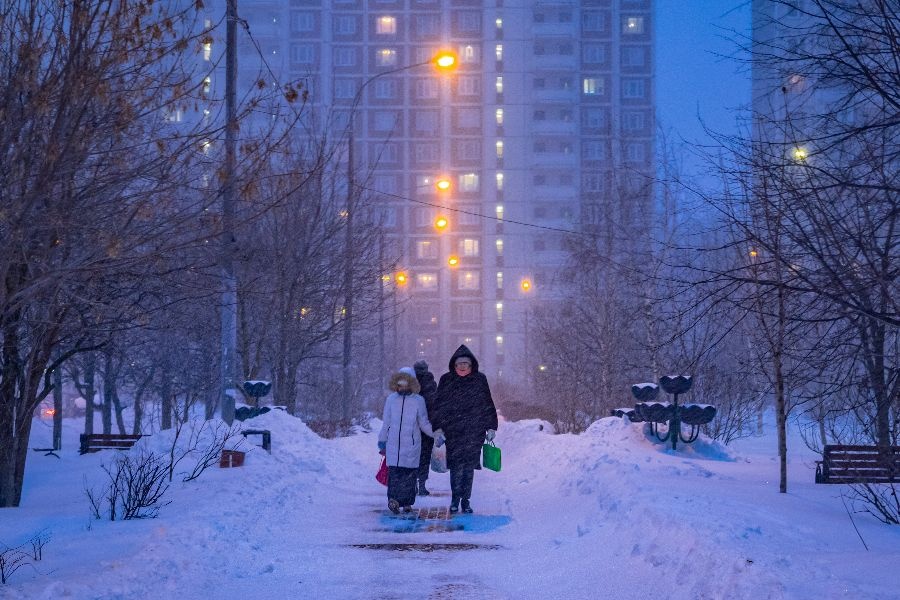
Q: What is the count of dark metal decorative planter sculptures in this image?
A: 2